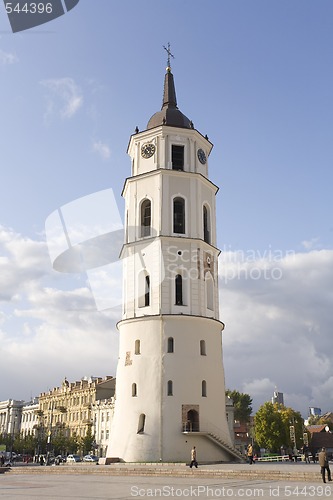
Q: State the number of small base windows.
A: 7